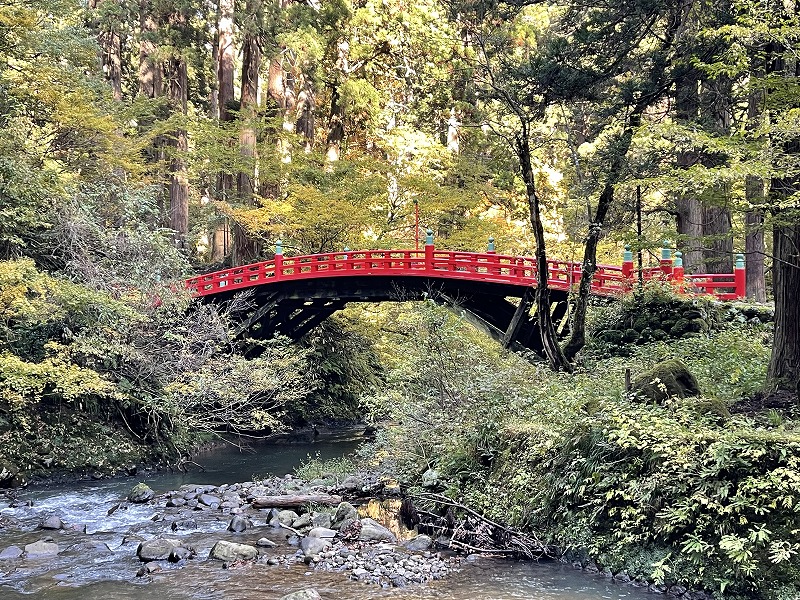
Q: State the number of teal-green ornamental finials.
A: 8